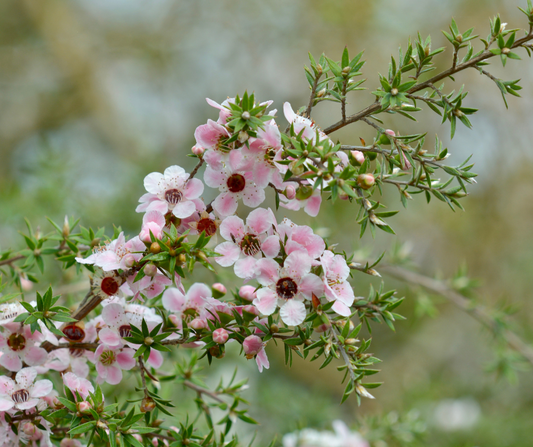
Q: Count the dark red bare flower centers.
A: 3